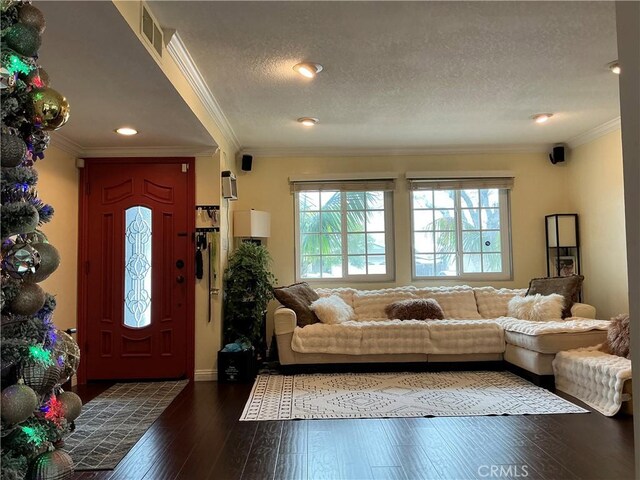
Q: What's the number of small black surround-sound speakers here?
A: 2